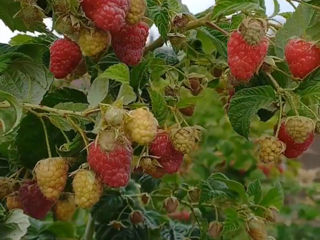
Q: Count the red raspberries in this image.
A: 9